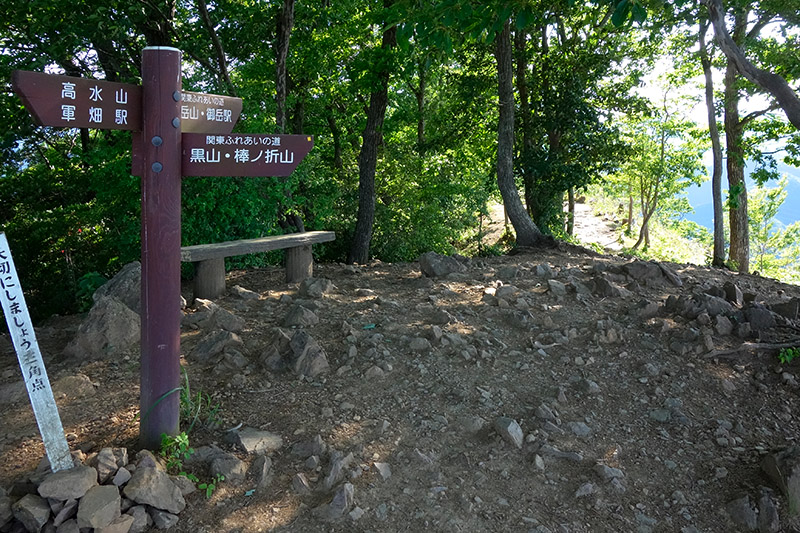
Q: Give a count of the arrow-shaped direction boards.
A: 3